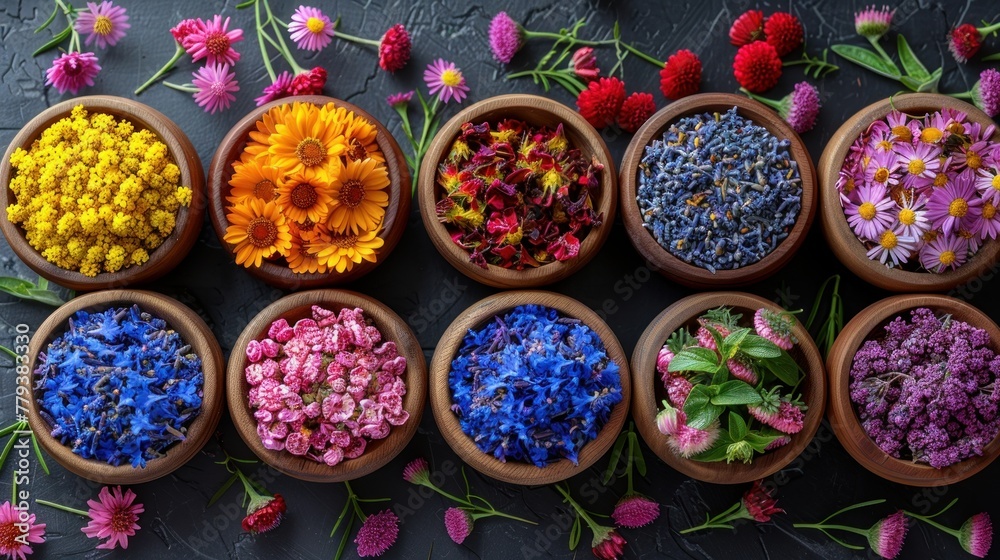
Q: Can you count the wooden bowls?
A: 10